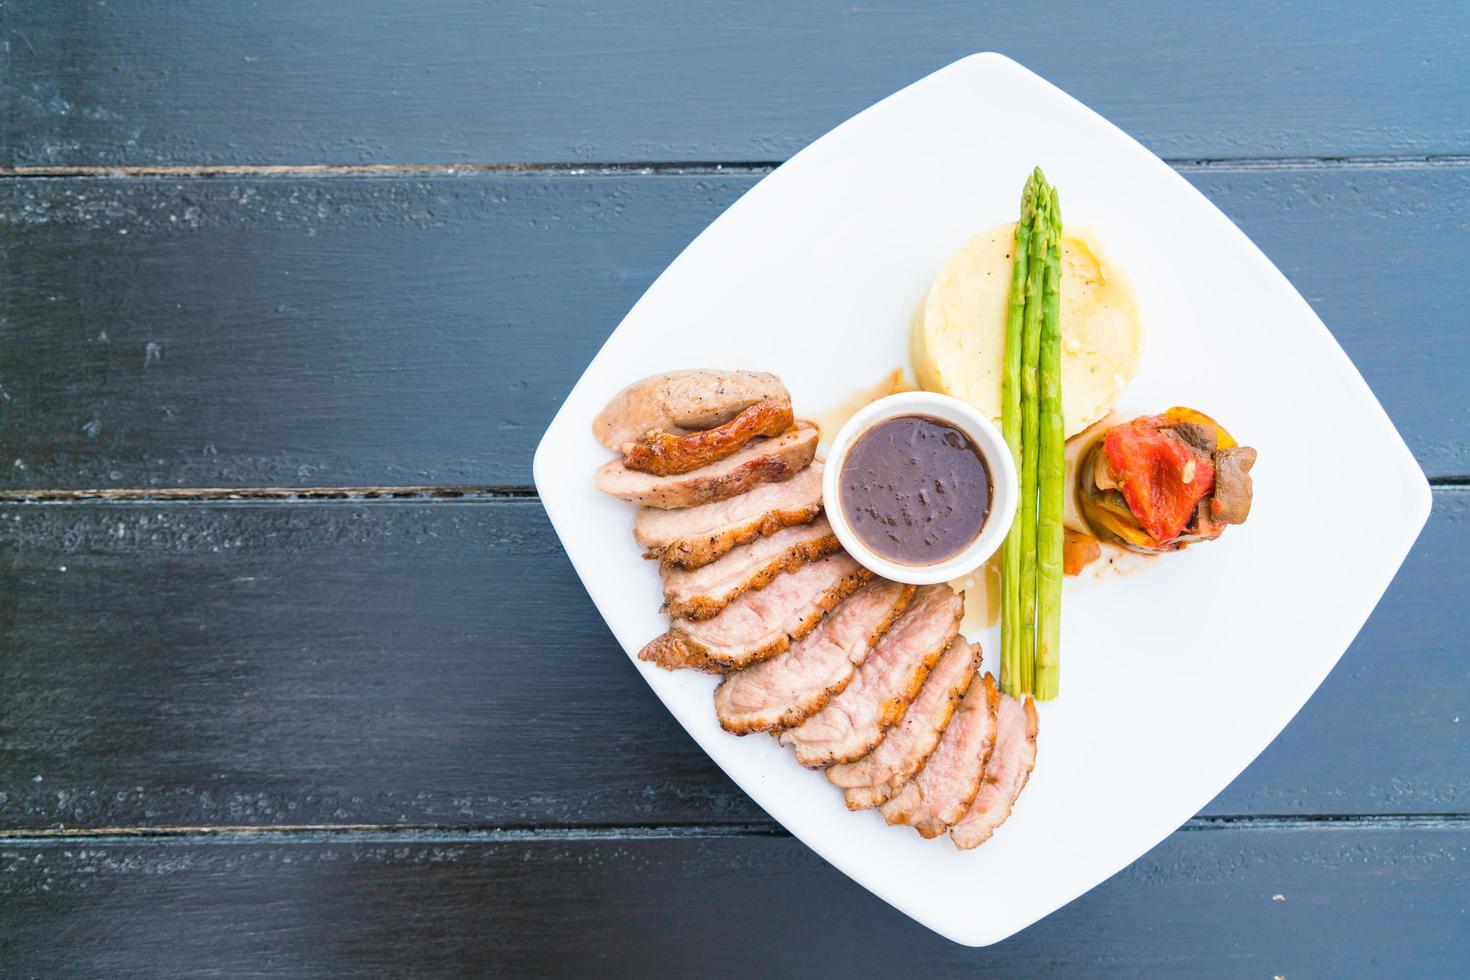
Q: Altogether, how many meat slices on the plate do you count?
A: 10